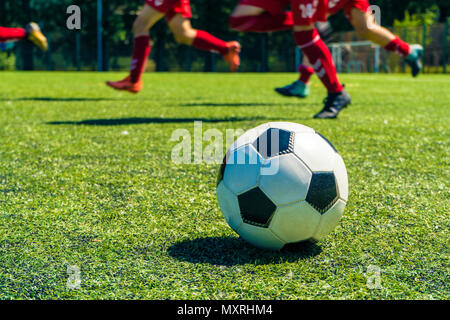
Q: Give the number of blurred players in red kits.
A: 4